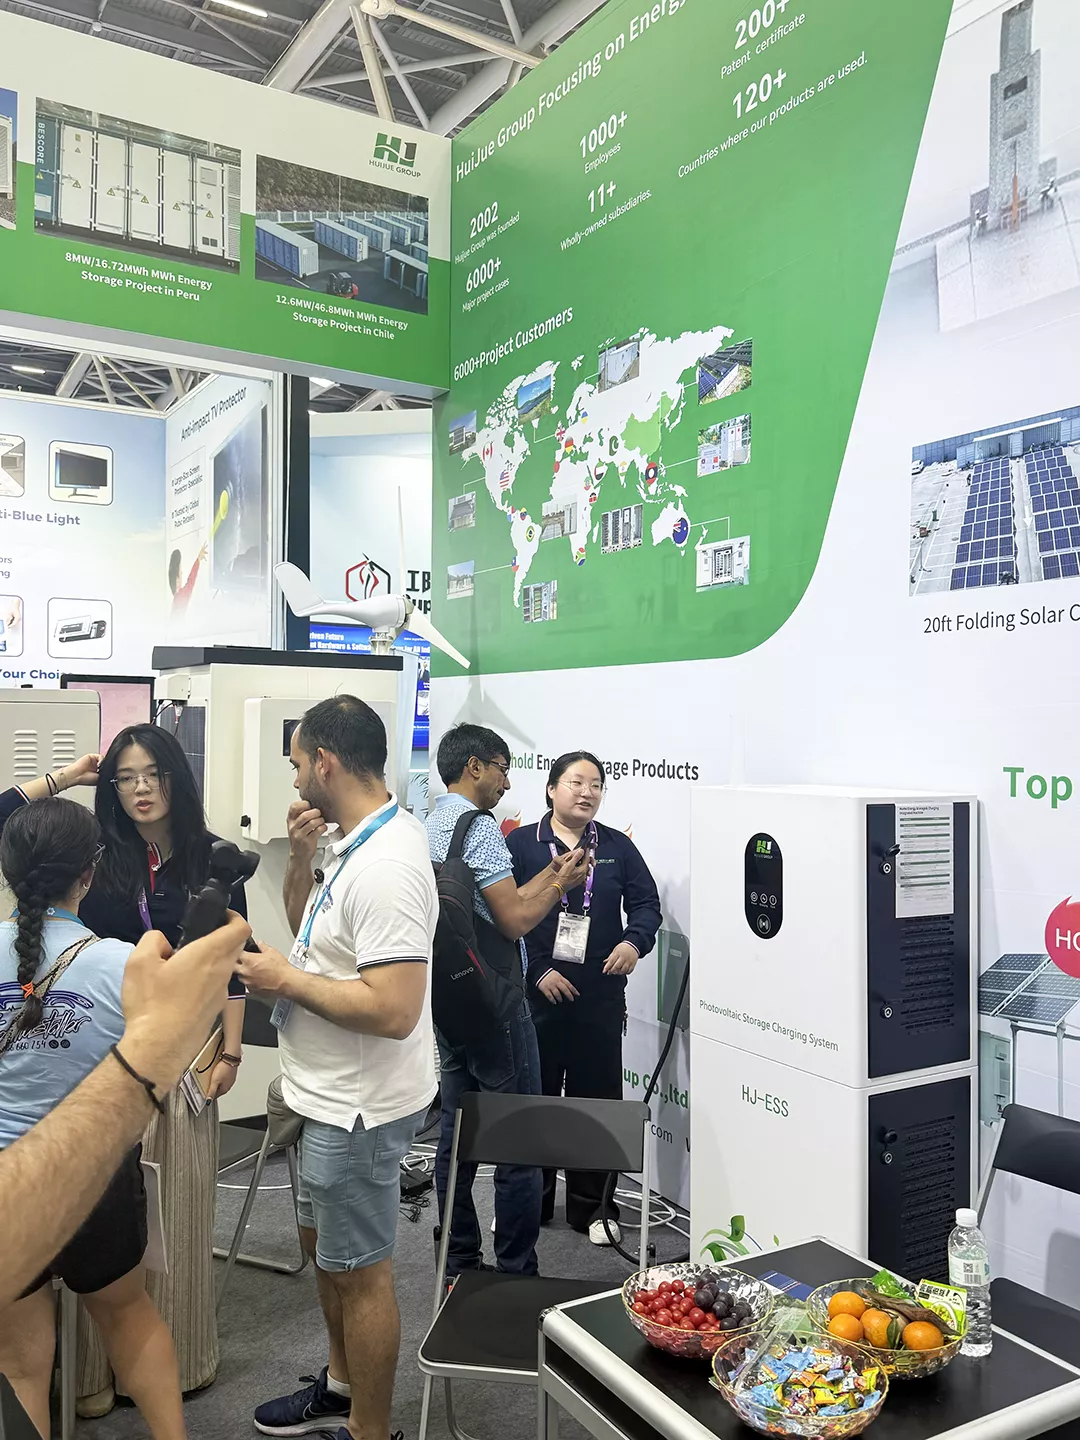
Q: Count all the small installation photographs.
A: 11